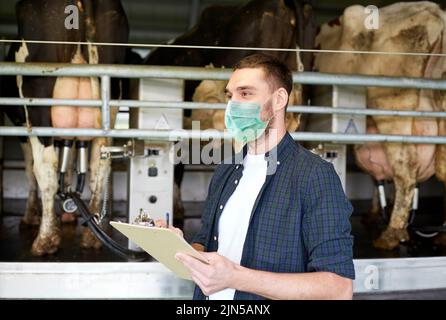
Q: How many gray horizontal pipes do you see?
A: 3